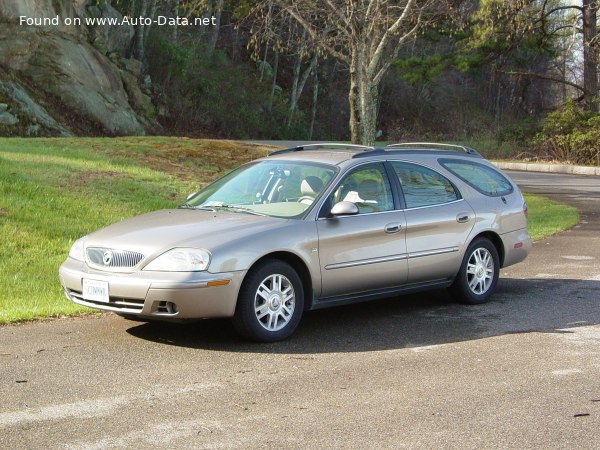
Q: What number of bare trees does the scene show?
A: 1